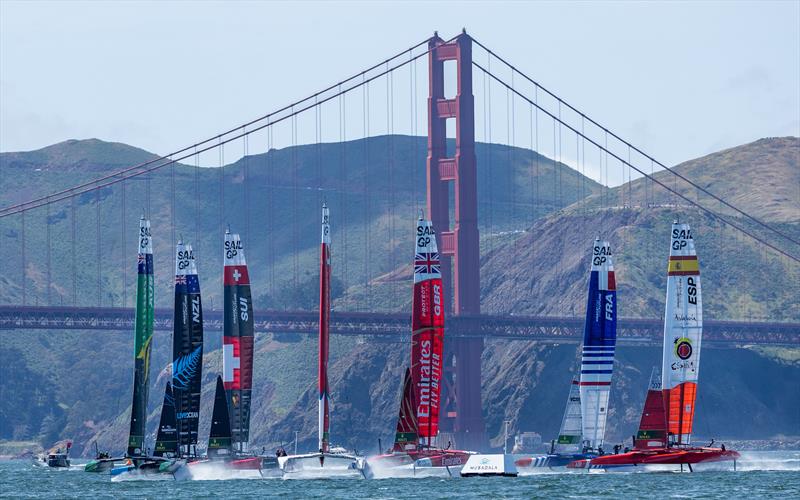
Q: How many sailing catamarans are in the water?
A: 7